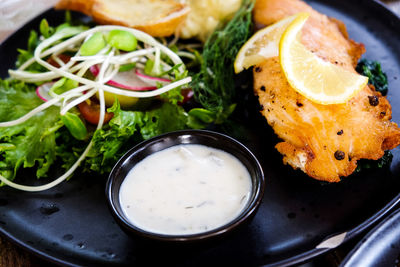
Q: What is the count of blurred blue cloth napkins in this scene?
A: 0